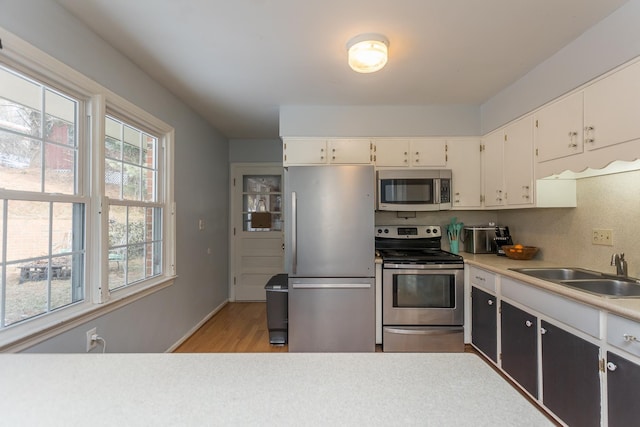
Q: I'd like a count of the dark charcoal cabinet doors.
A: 4